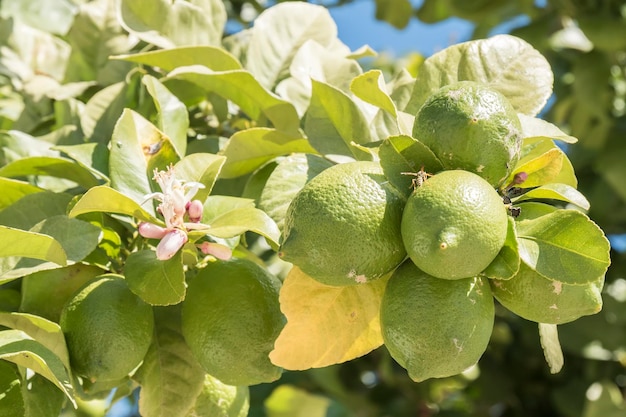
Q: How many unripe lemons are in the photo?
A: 8